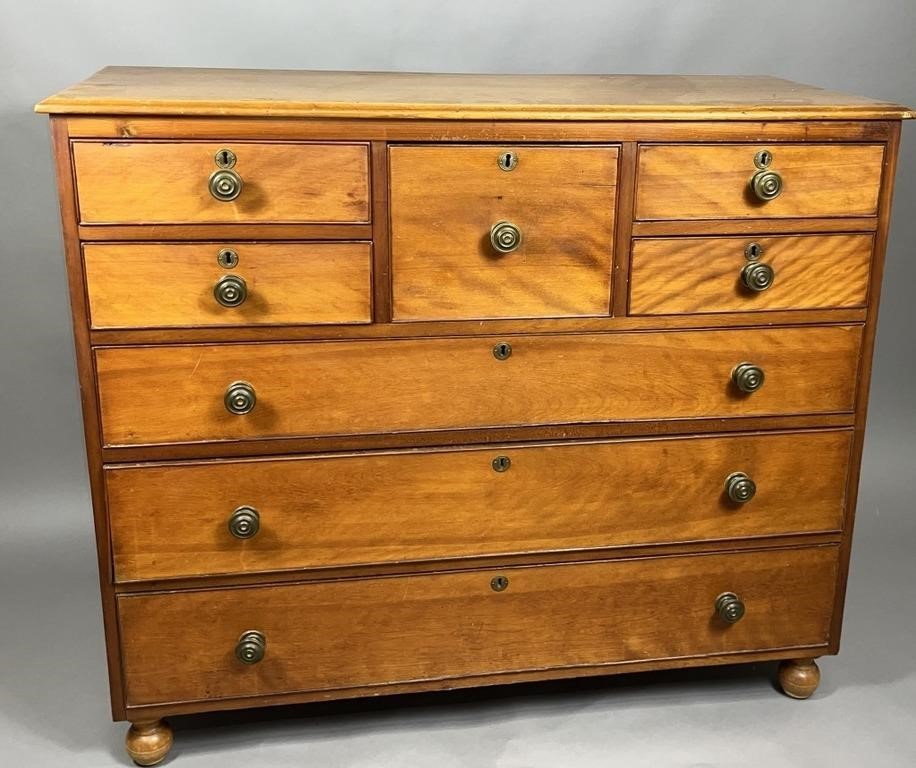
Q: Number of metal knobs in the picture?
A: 11